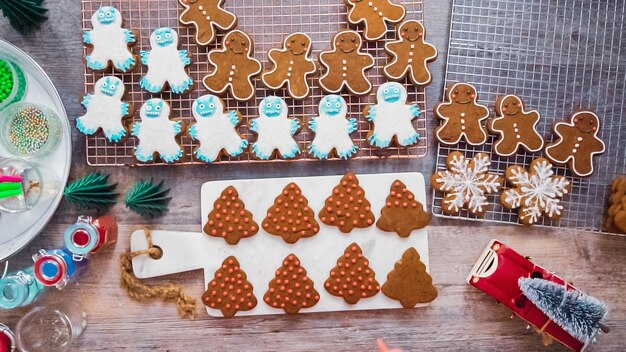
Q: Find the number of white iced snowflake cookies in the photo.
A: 2